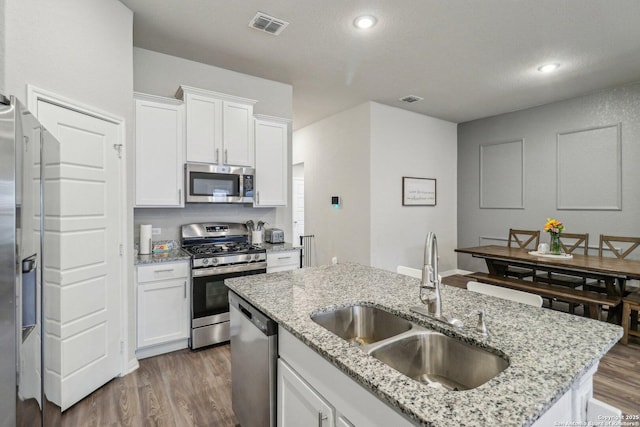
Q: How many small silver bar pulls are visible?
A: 8